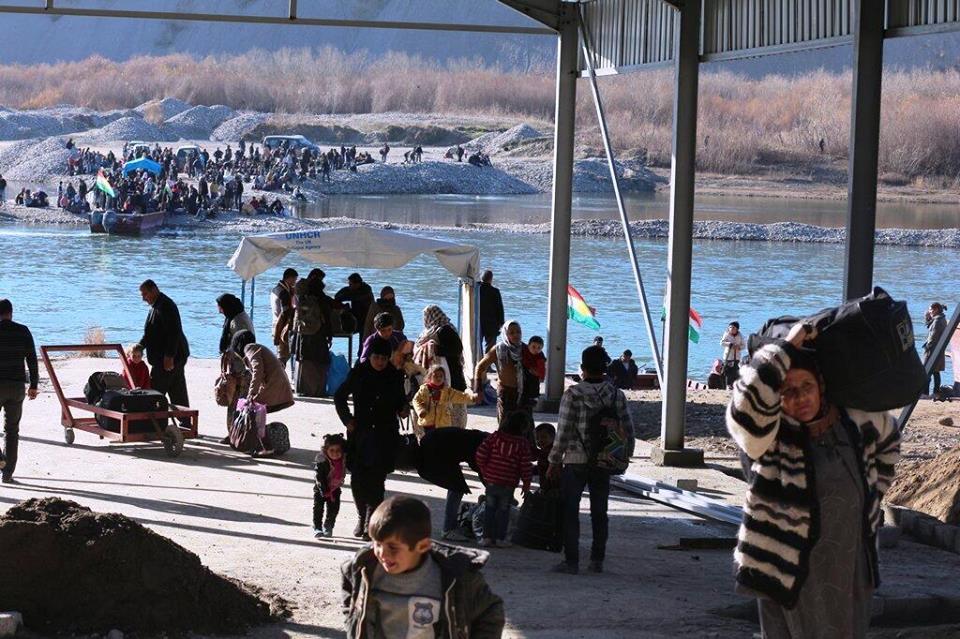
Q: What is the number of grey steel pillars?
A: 3